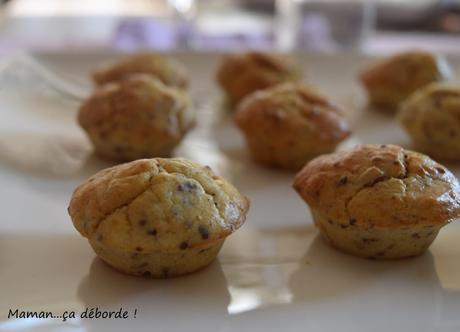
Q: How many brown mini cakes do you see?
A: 8